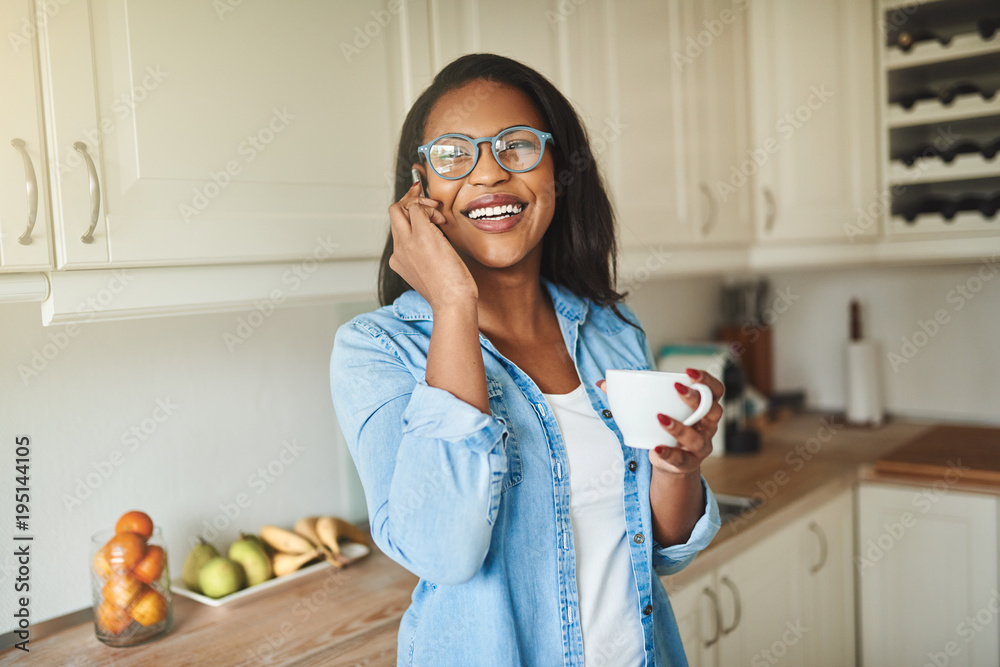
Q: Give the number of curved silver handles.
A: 7